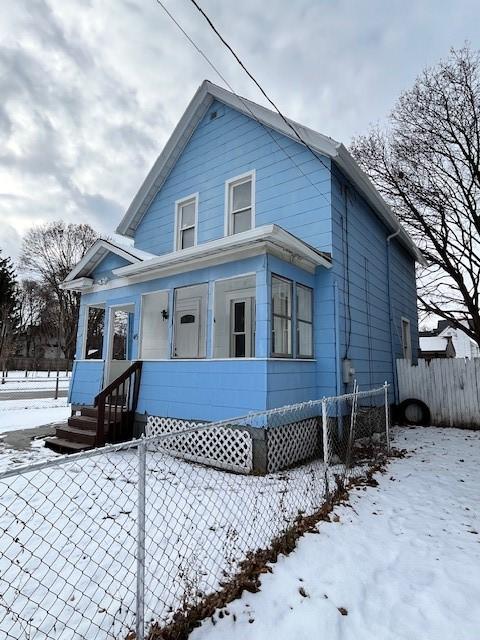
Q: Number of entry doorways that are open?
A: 1